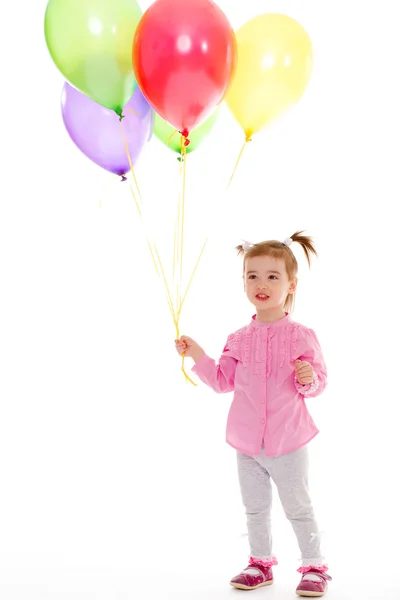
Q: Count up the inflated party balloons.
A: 5